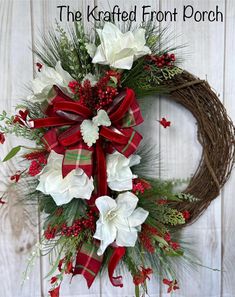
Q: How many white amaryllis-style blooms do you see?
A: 5